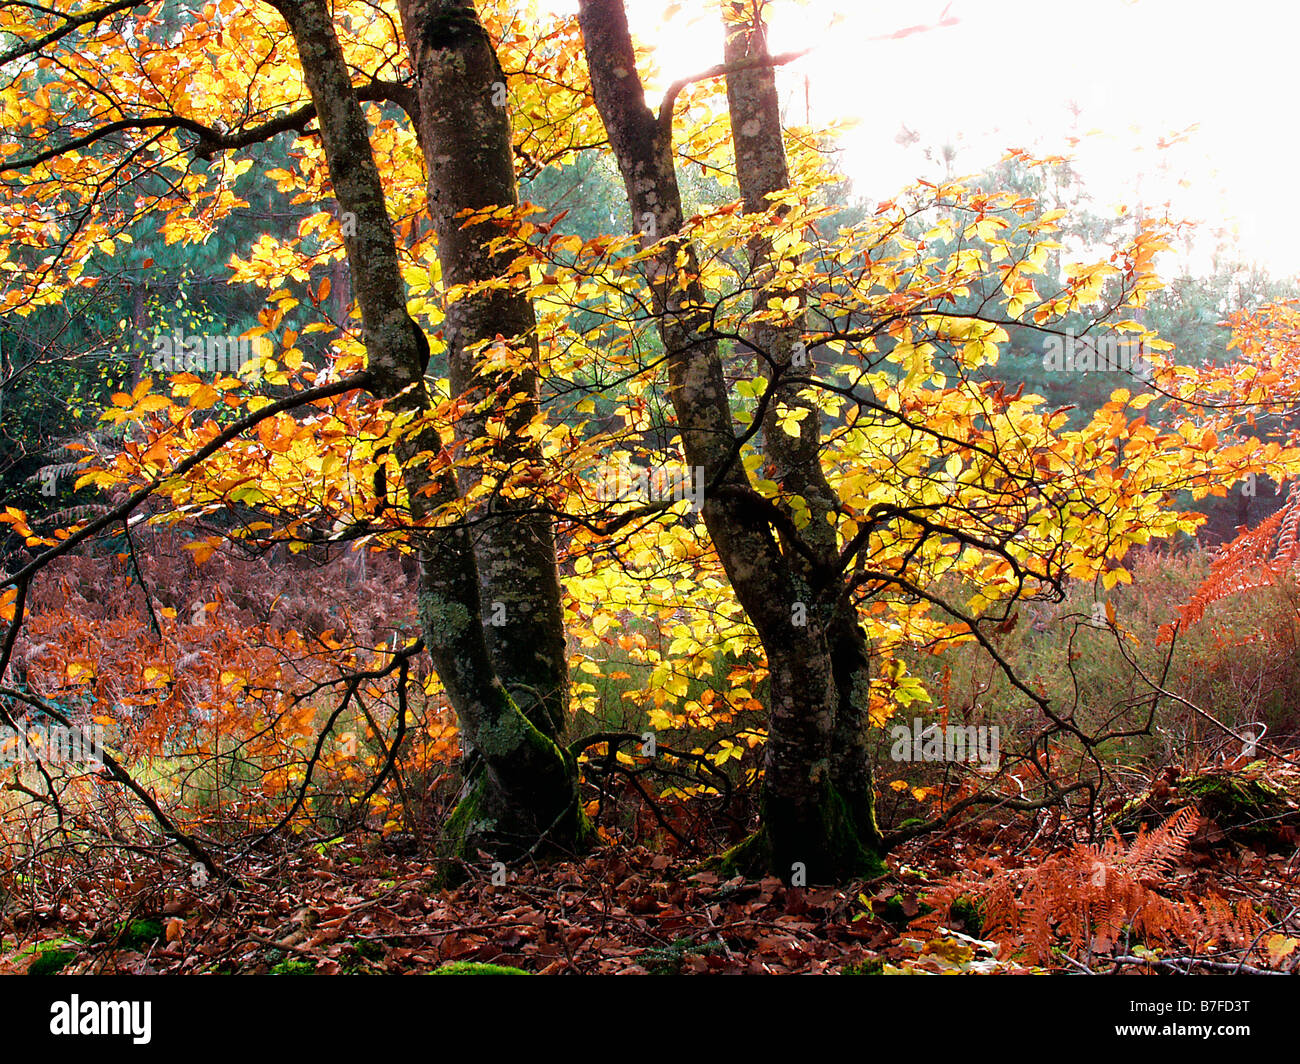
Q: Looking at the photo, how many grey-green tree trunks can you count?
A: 4